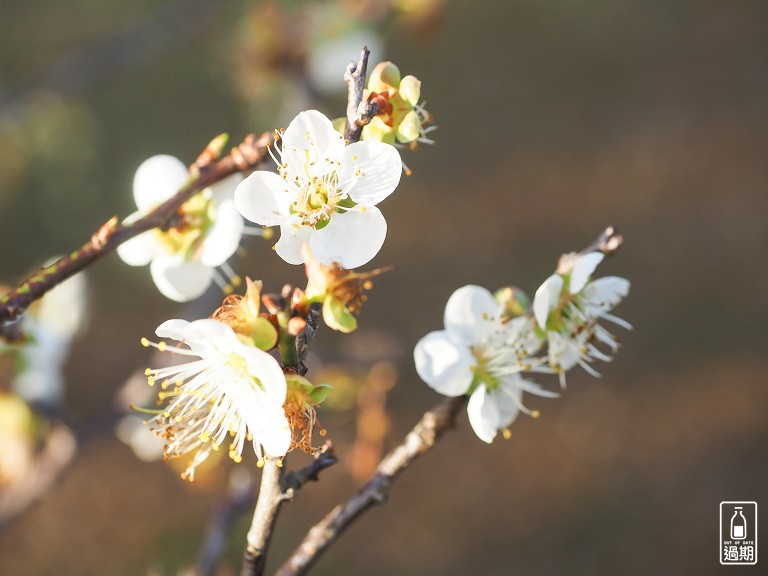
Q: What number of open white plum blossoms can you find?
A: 5